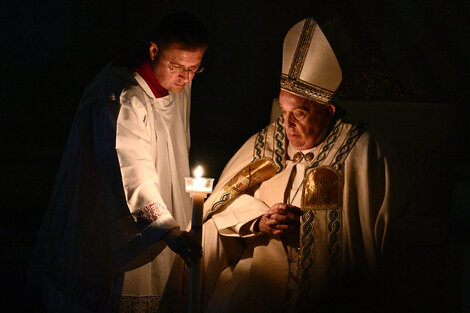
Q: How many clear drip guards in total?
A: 1